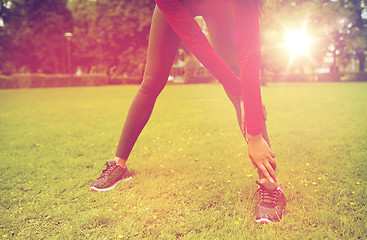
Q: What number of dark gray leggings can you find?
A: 1